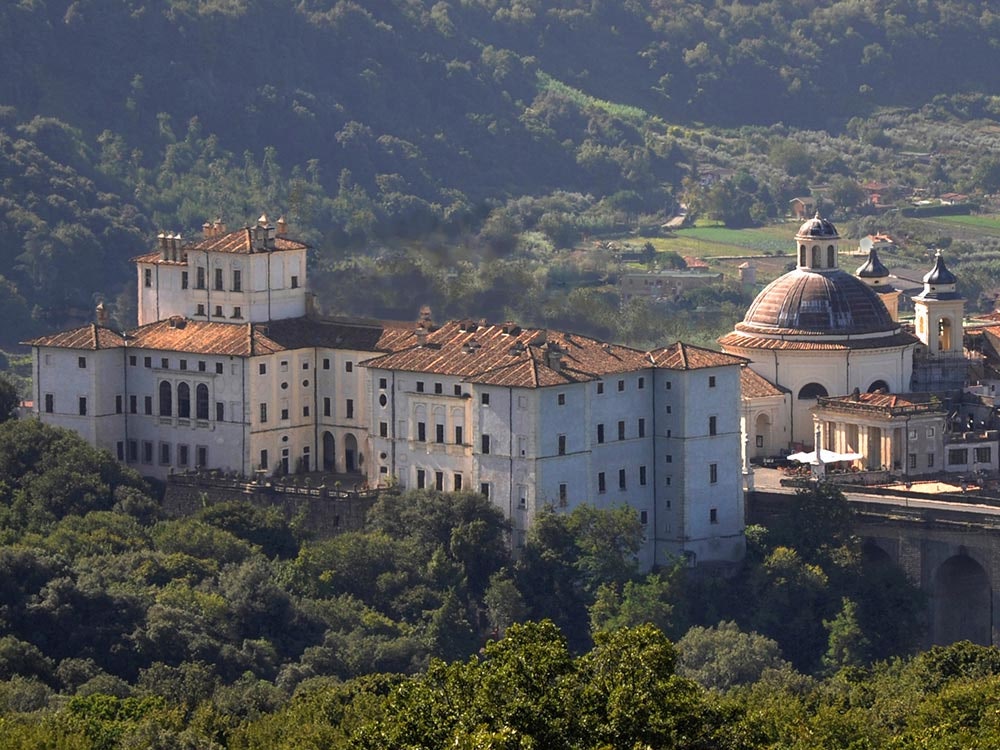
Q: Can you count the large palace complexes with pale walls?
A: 1